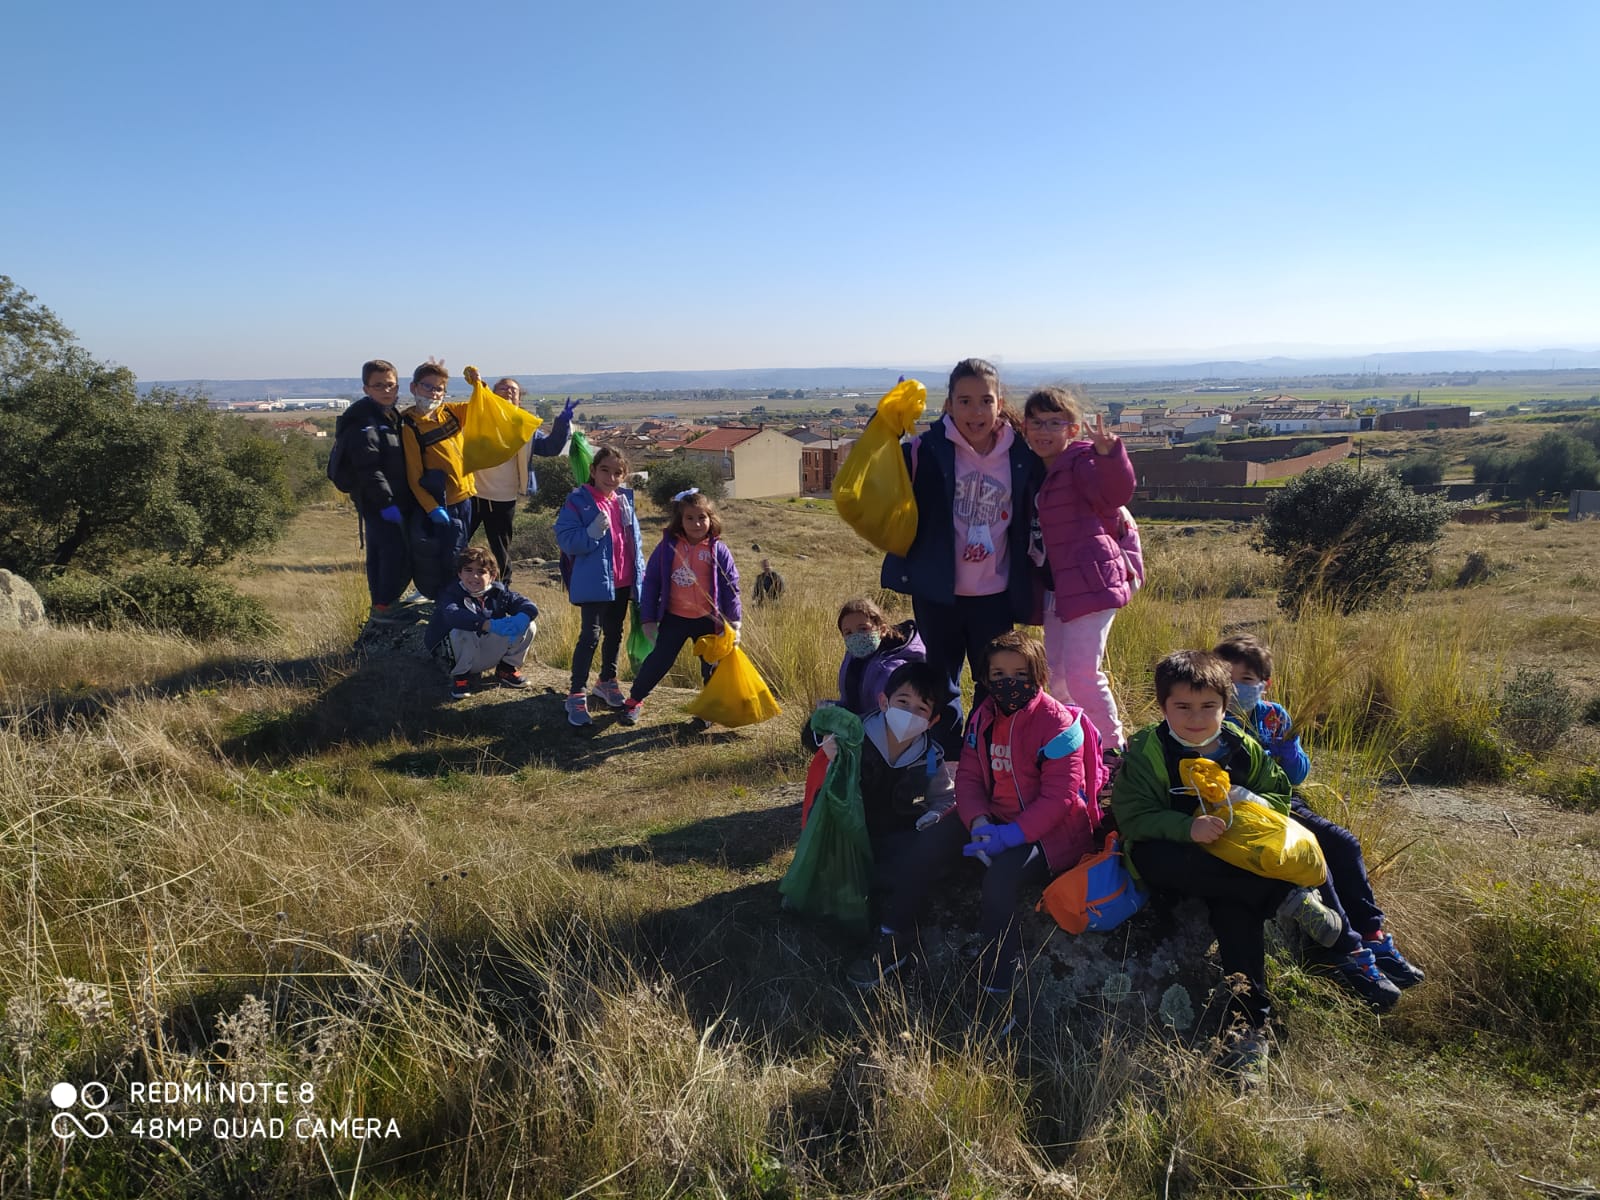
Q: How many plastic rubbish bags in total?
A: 7